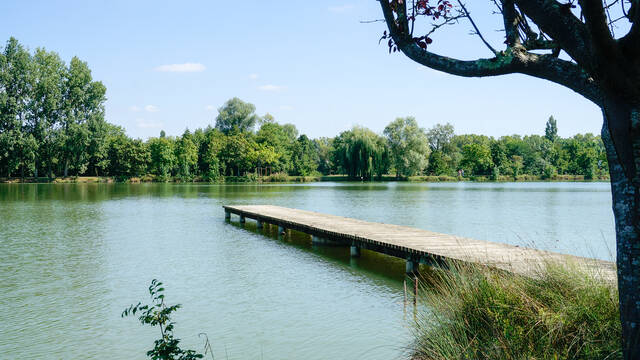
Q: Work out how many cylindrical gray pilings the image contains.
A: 7